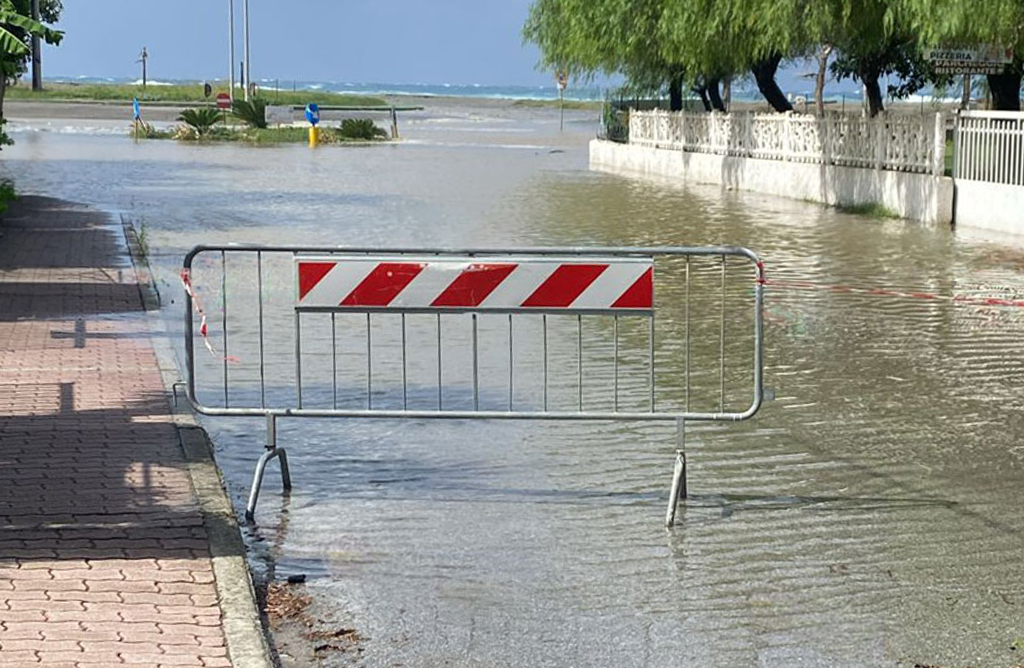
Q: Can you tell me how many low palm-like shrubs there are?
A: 3